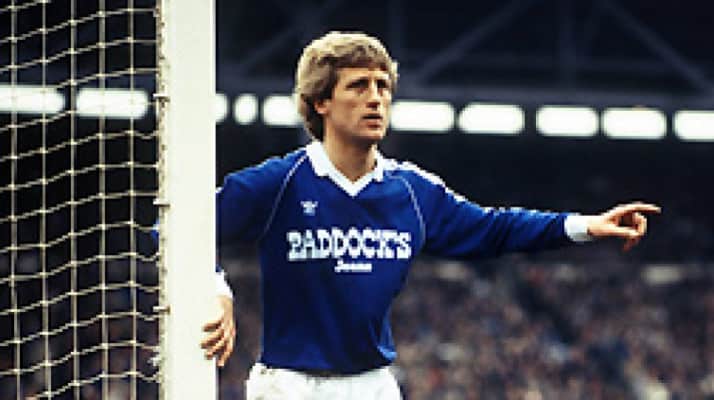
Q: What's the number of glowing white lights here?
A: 10